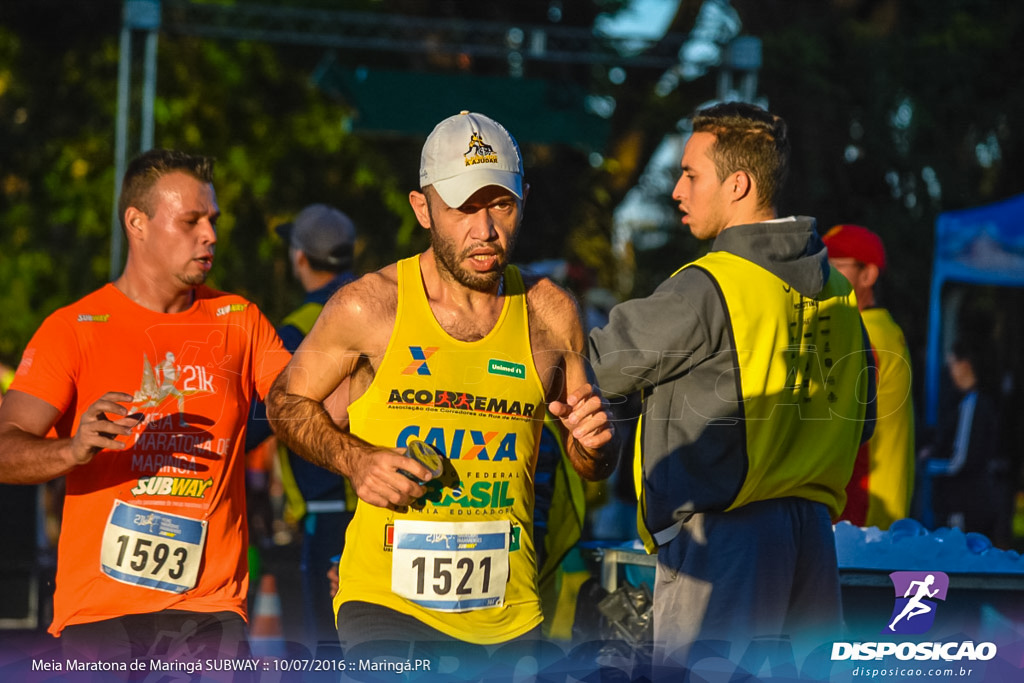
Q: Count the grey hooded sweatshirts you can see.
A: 1